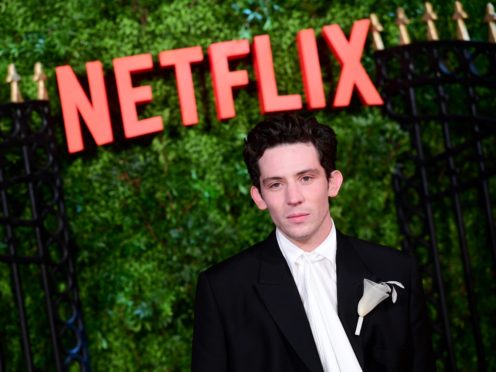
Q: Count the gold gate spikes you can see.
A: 7